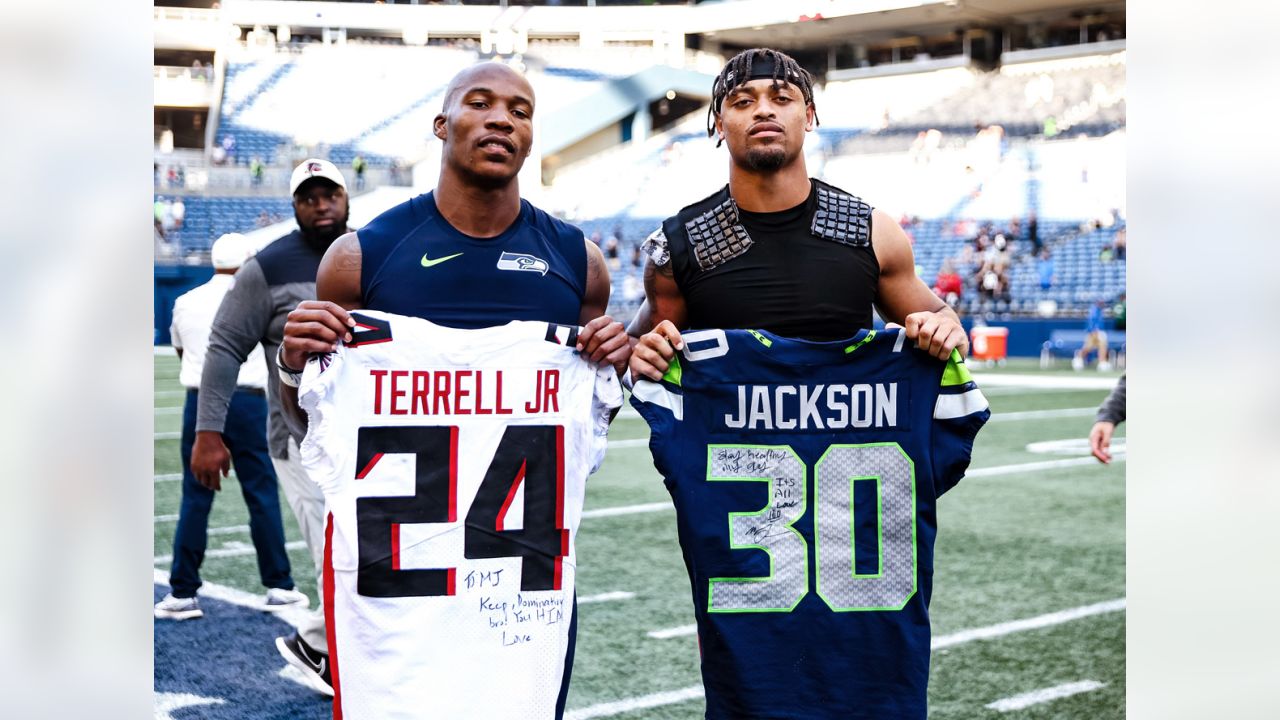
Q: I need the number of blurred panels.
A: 2